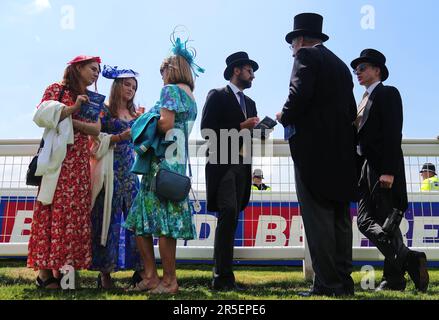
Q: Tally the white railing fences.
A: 1